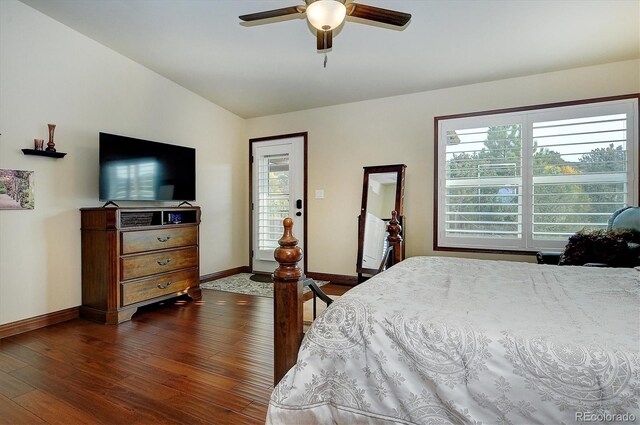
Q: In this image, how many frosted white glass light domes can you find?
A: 1